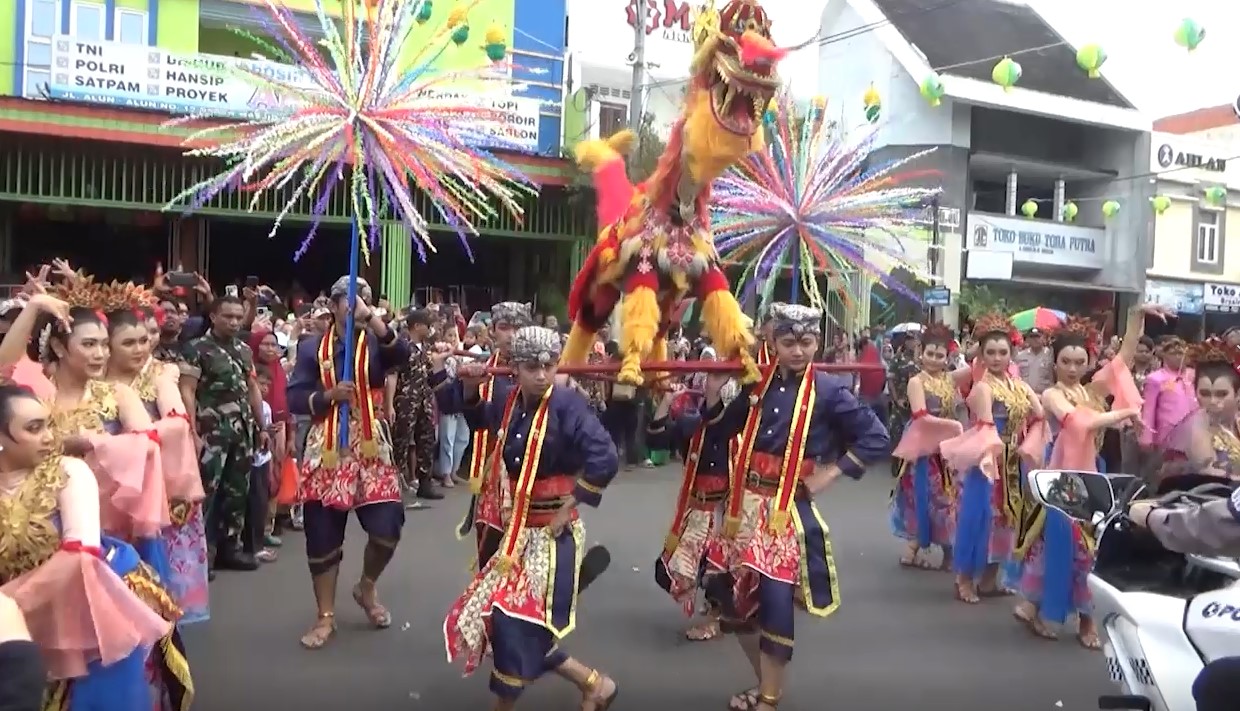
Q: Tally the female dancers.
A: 8